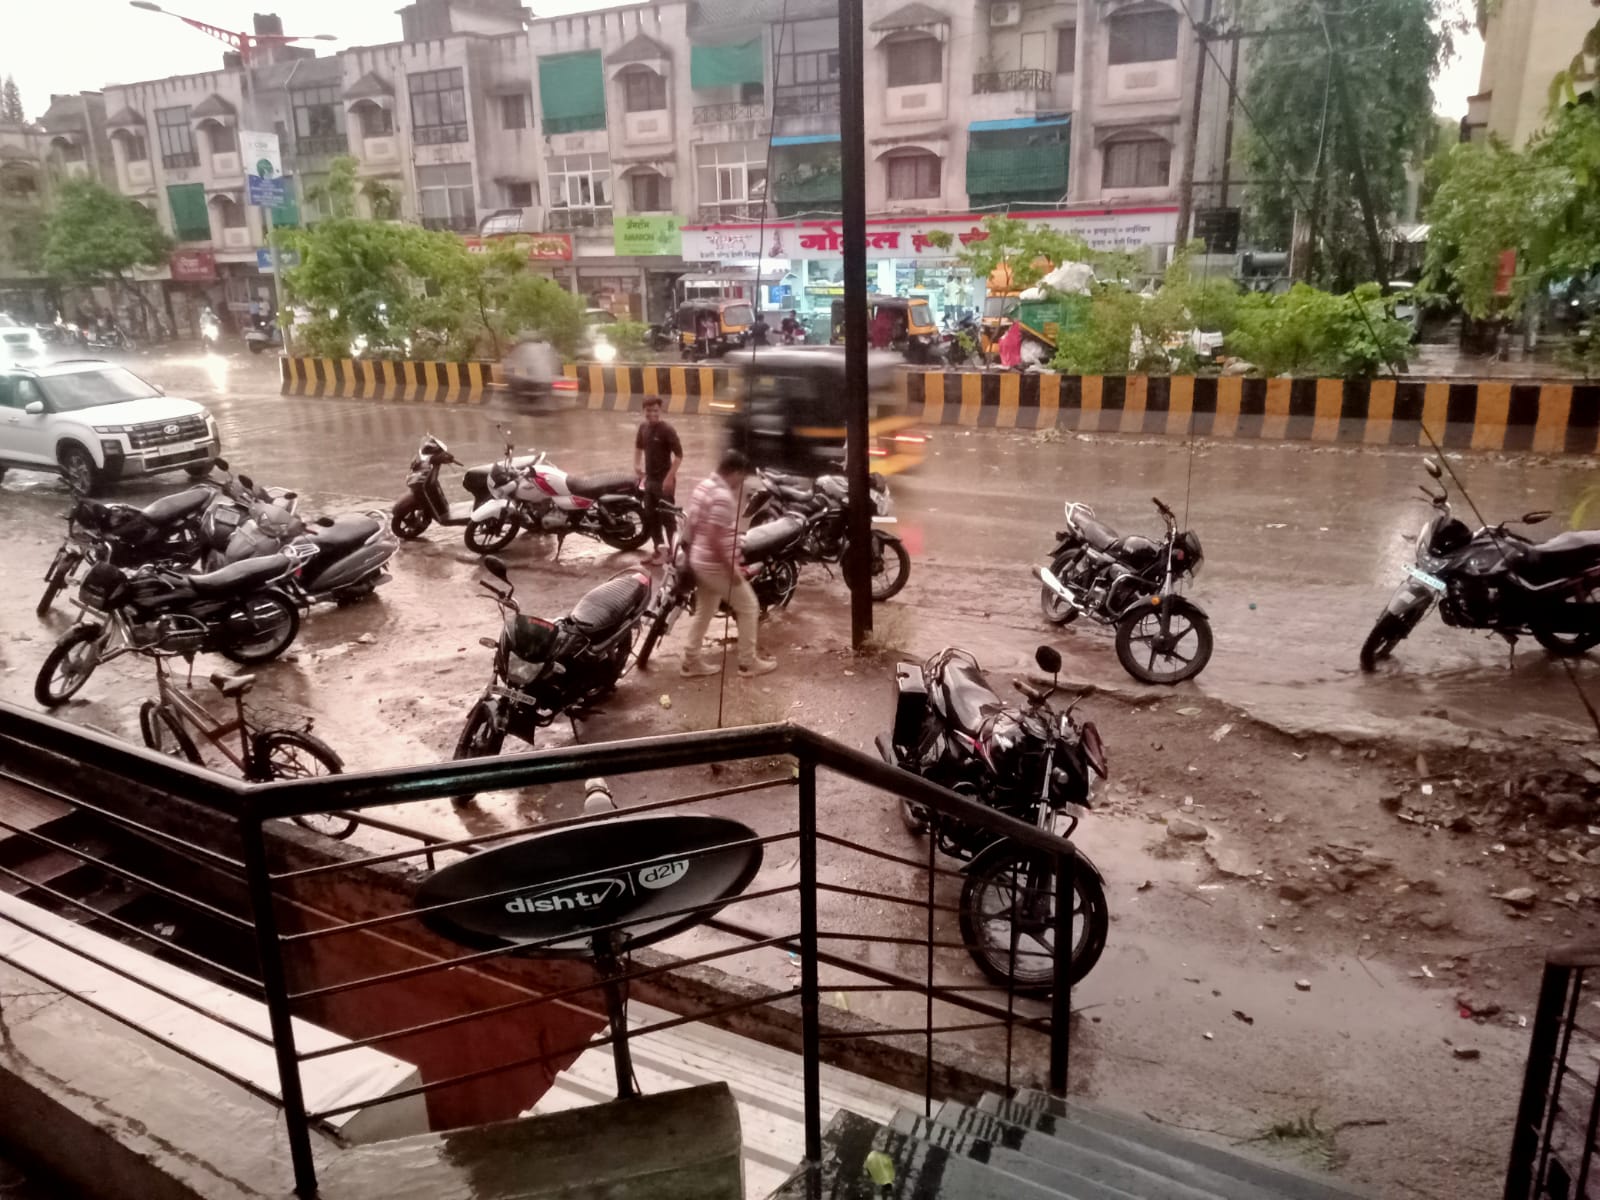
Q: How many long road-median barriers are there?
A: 1